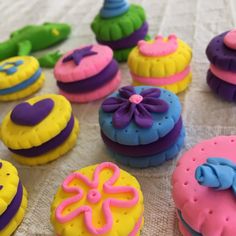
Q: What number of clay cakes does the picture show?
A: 10